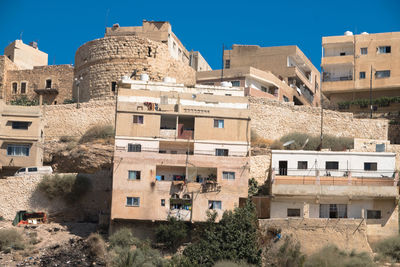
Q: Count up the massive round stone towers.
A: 1